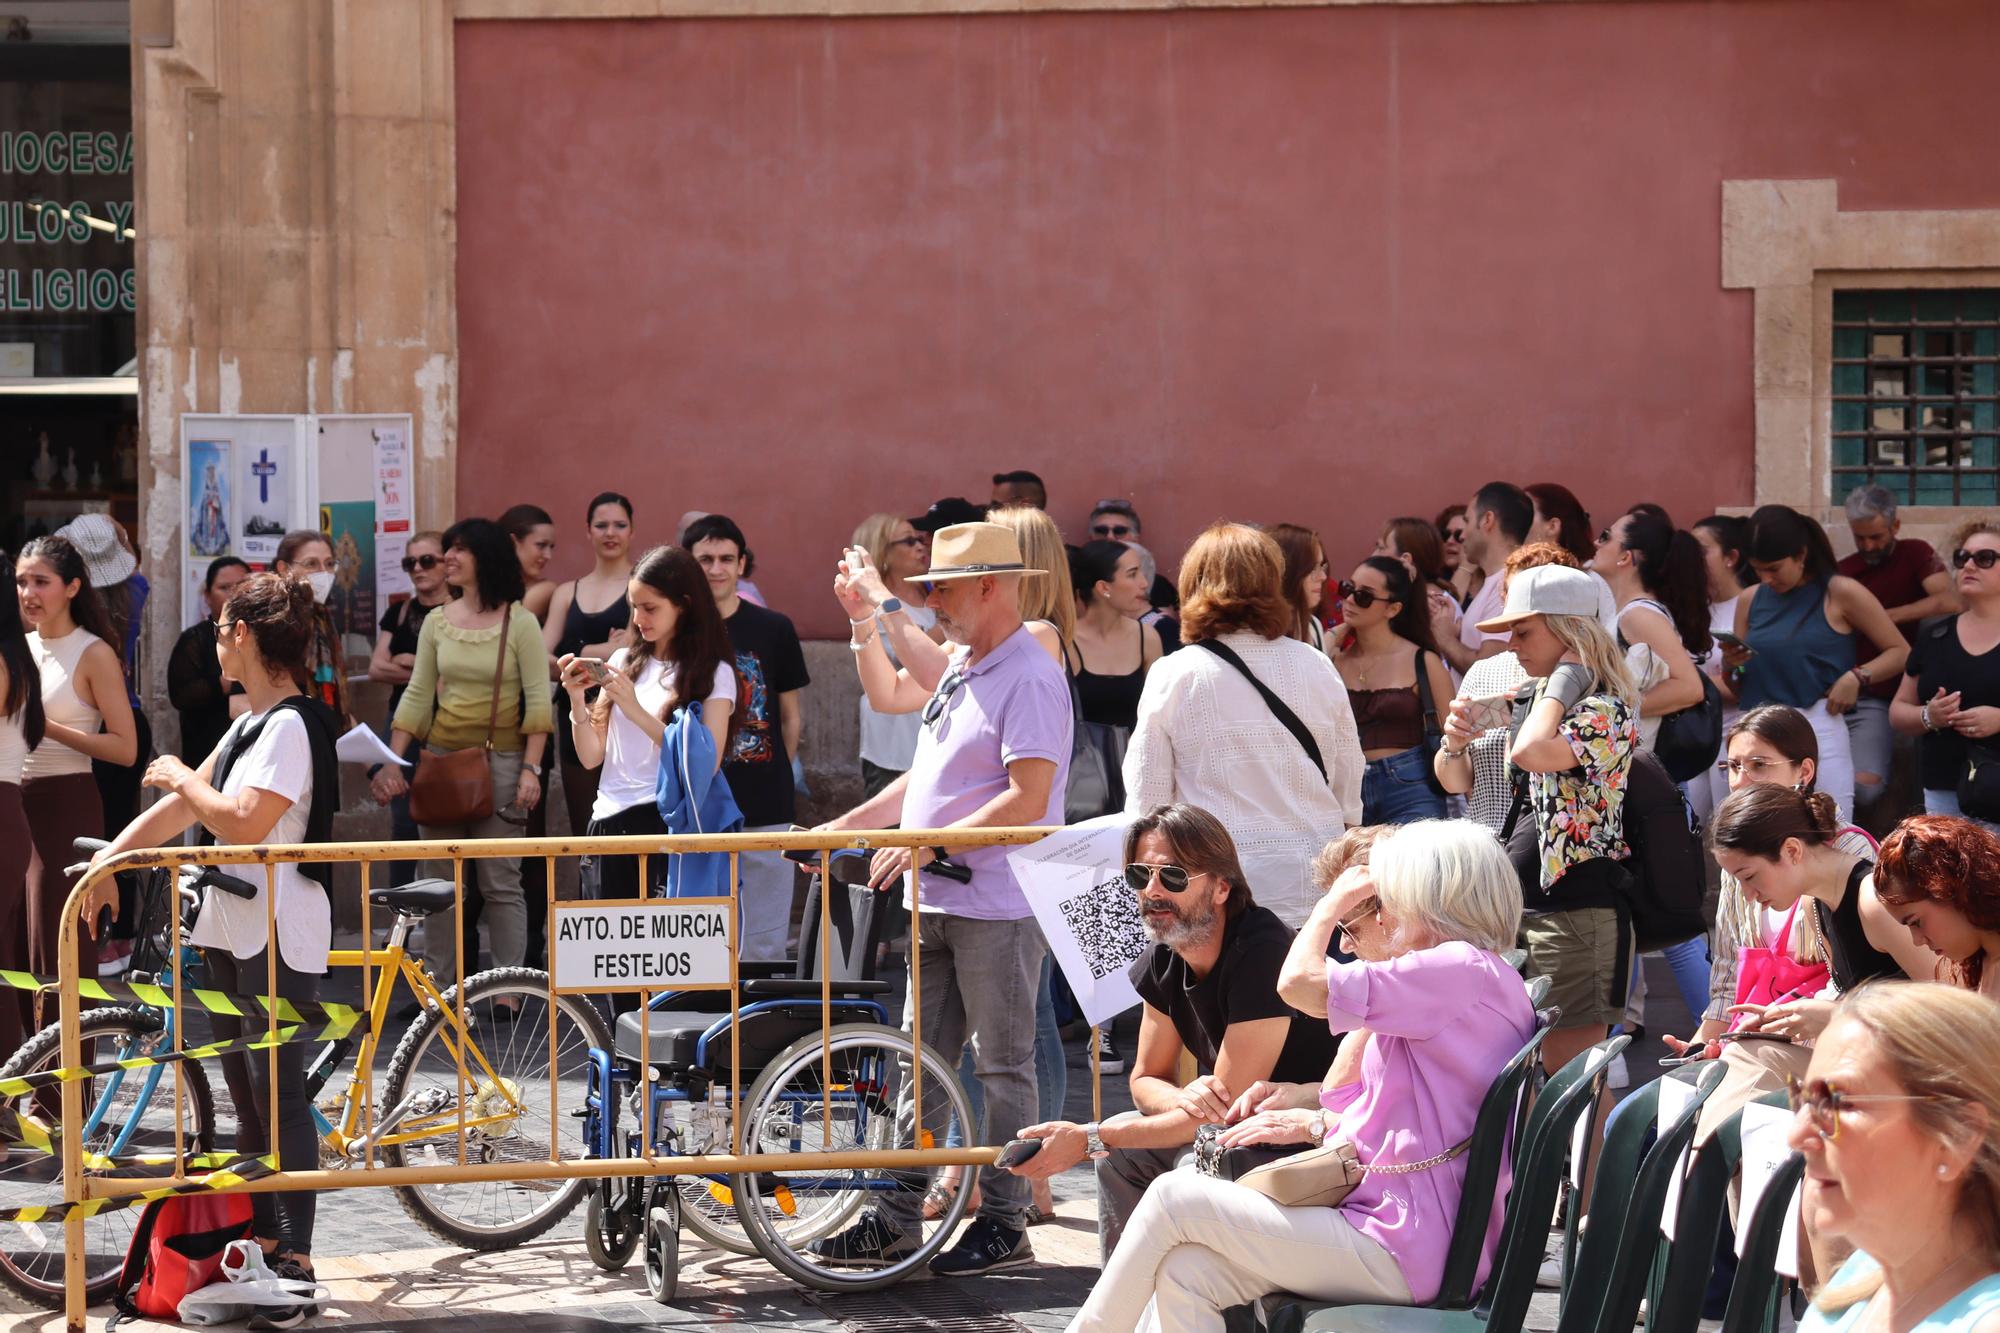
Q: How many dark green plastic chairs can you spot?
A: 6